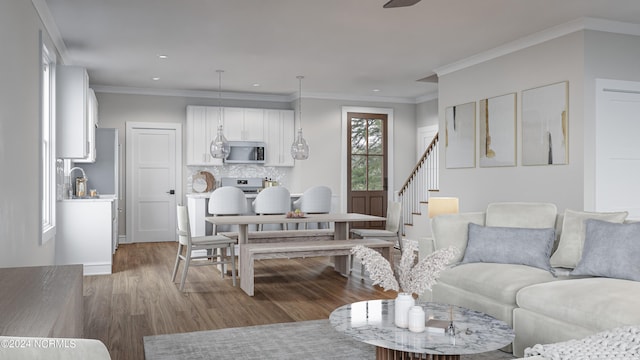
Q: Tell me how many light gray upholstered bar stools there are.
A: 3